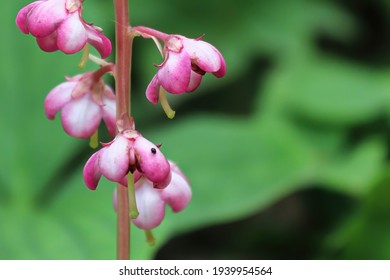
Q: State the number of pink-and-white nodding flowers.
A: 5